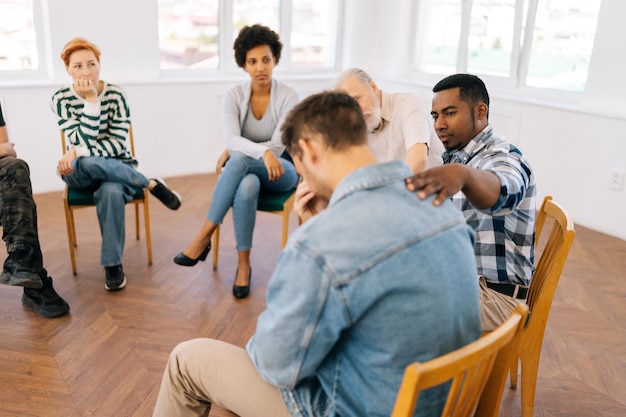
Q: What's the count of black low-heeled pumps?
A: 2